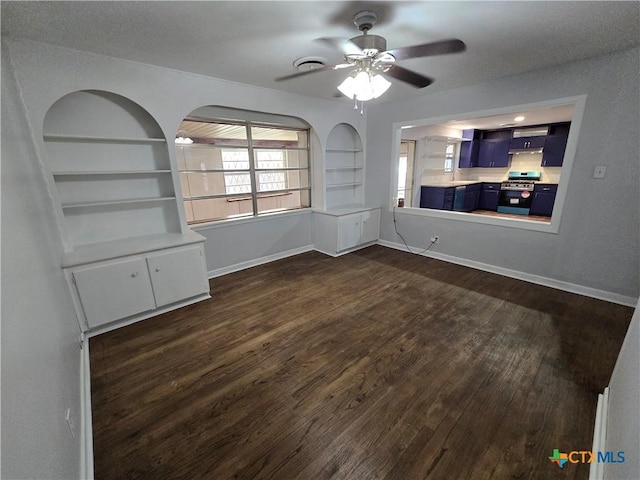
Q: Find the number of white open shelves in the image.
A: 6